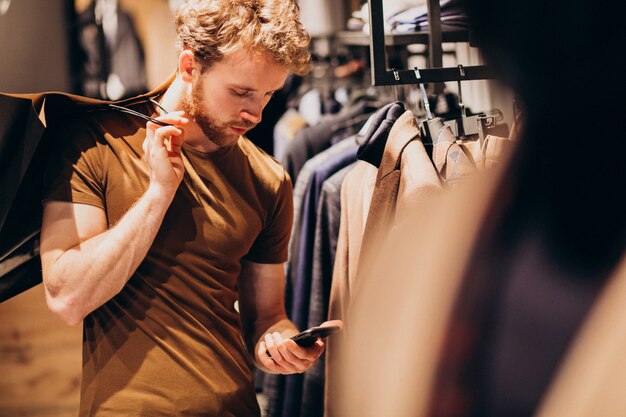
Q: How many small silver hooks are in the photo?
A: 3